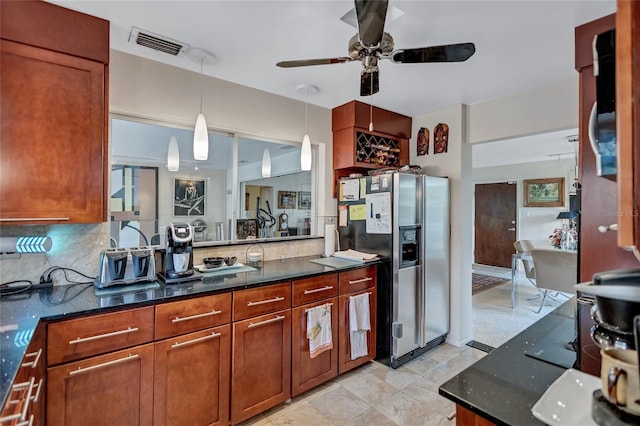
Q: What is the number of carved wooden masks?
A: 2